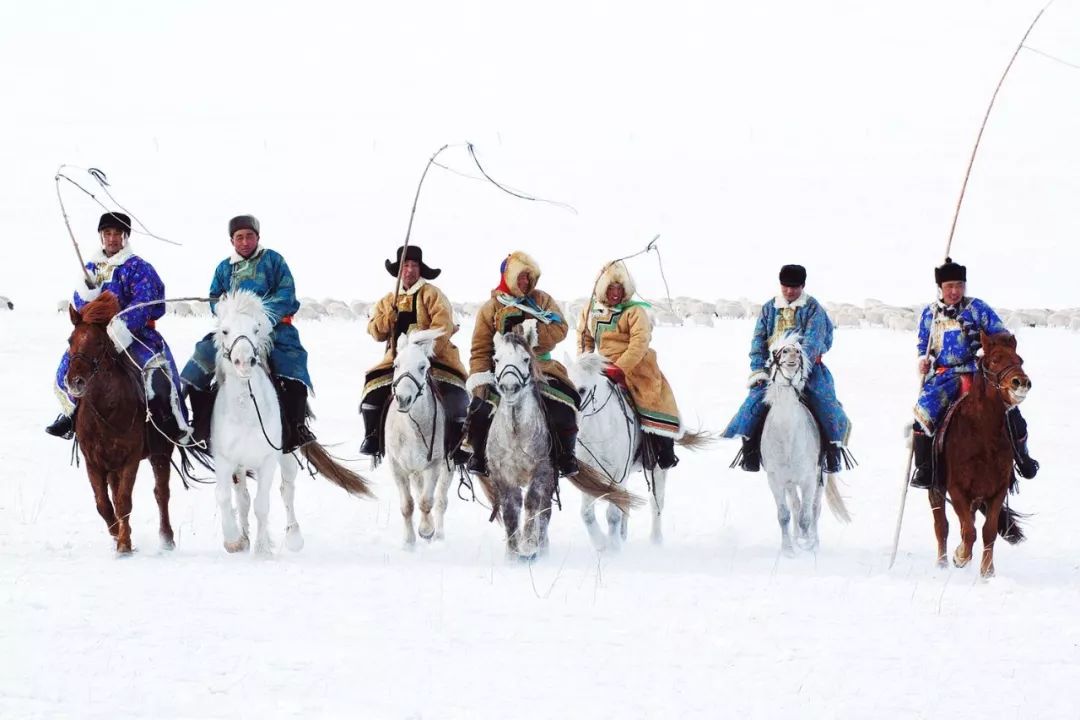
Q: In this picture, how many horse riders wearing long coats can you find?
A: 7